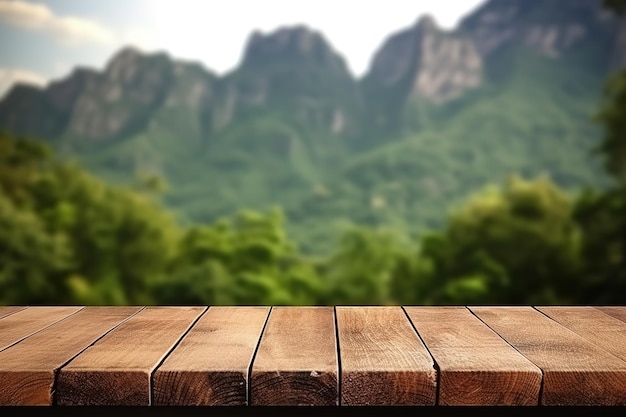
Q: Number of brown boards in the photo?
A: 11